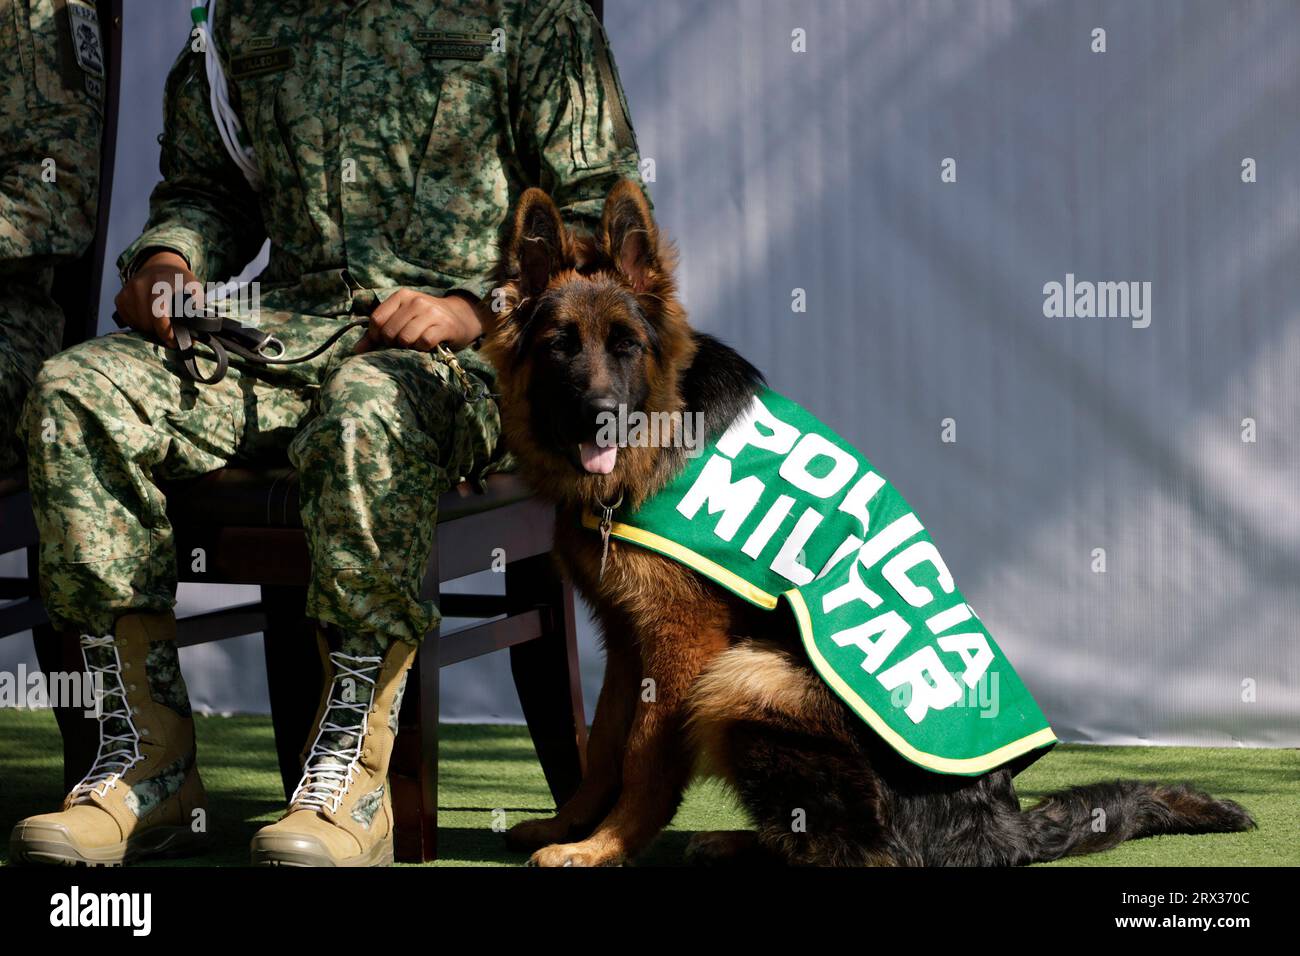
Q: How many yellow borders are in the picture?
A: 1